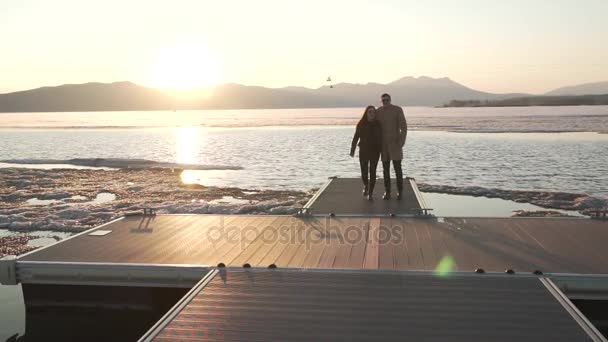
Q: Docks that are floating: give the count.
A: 3